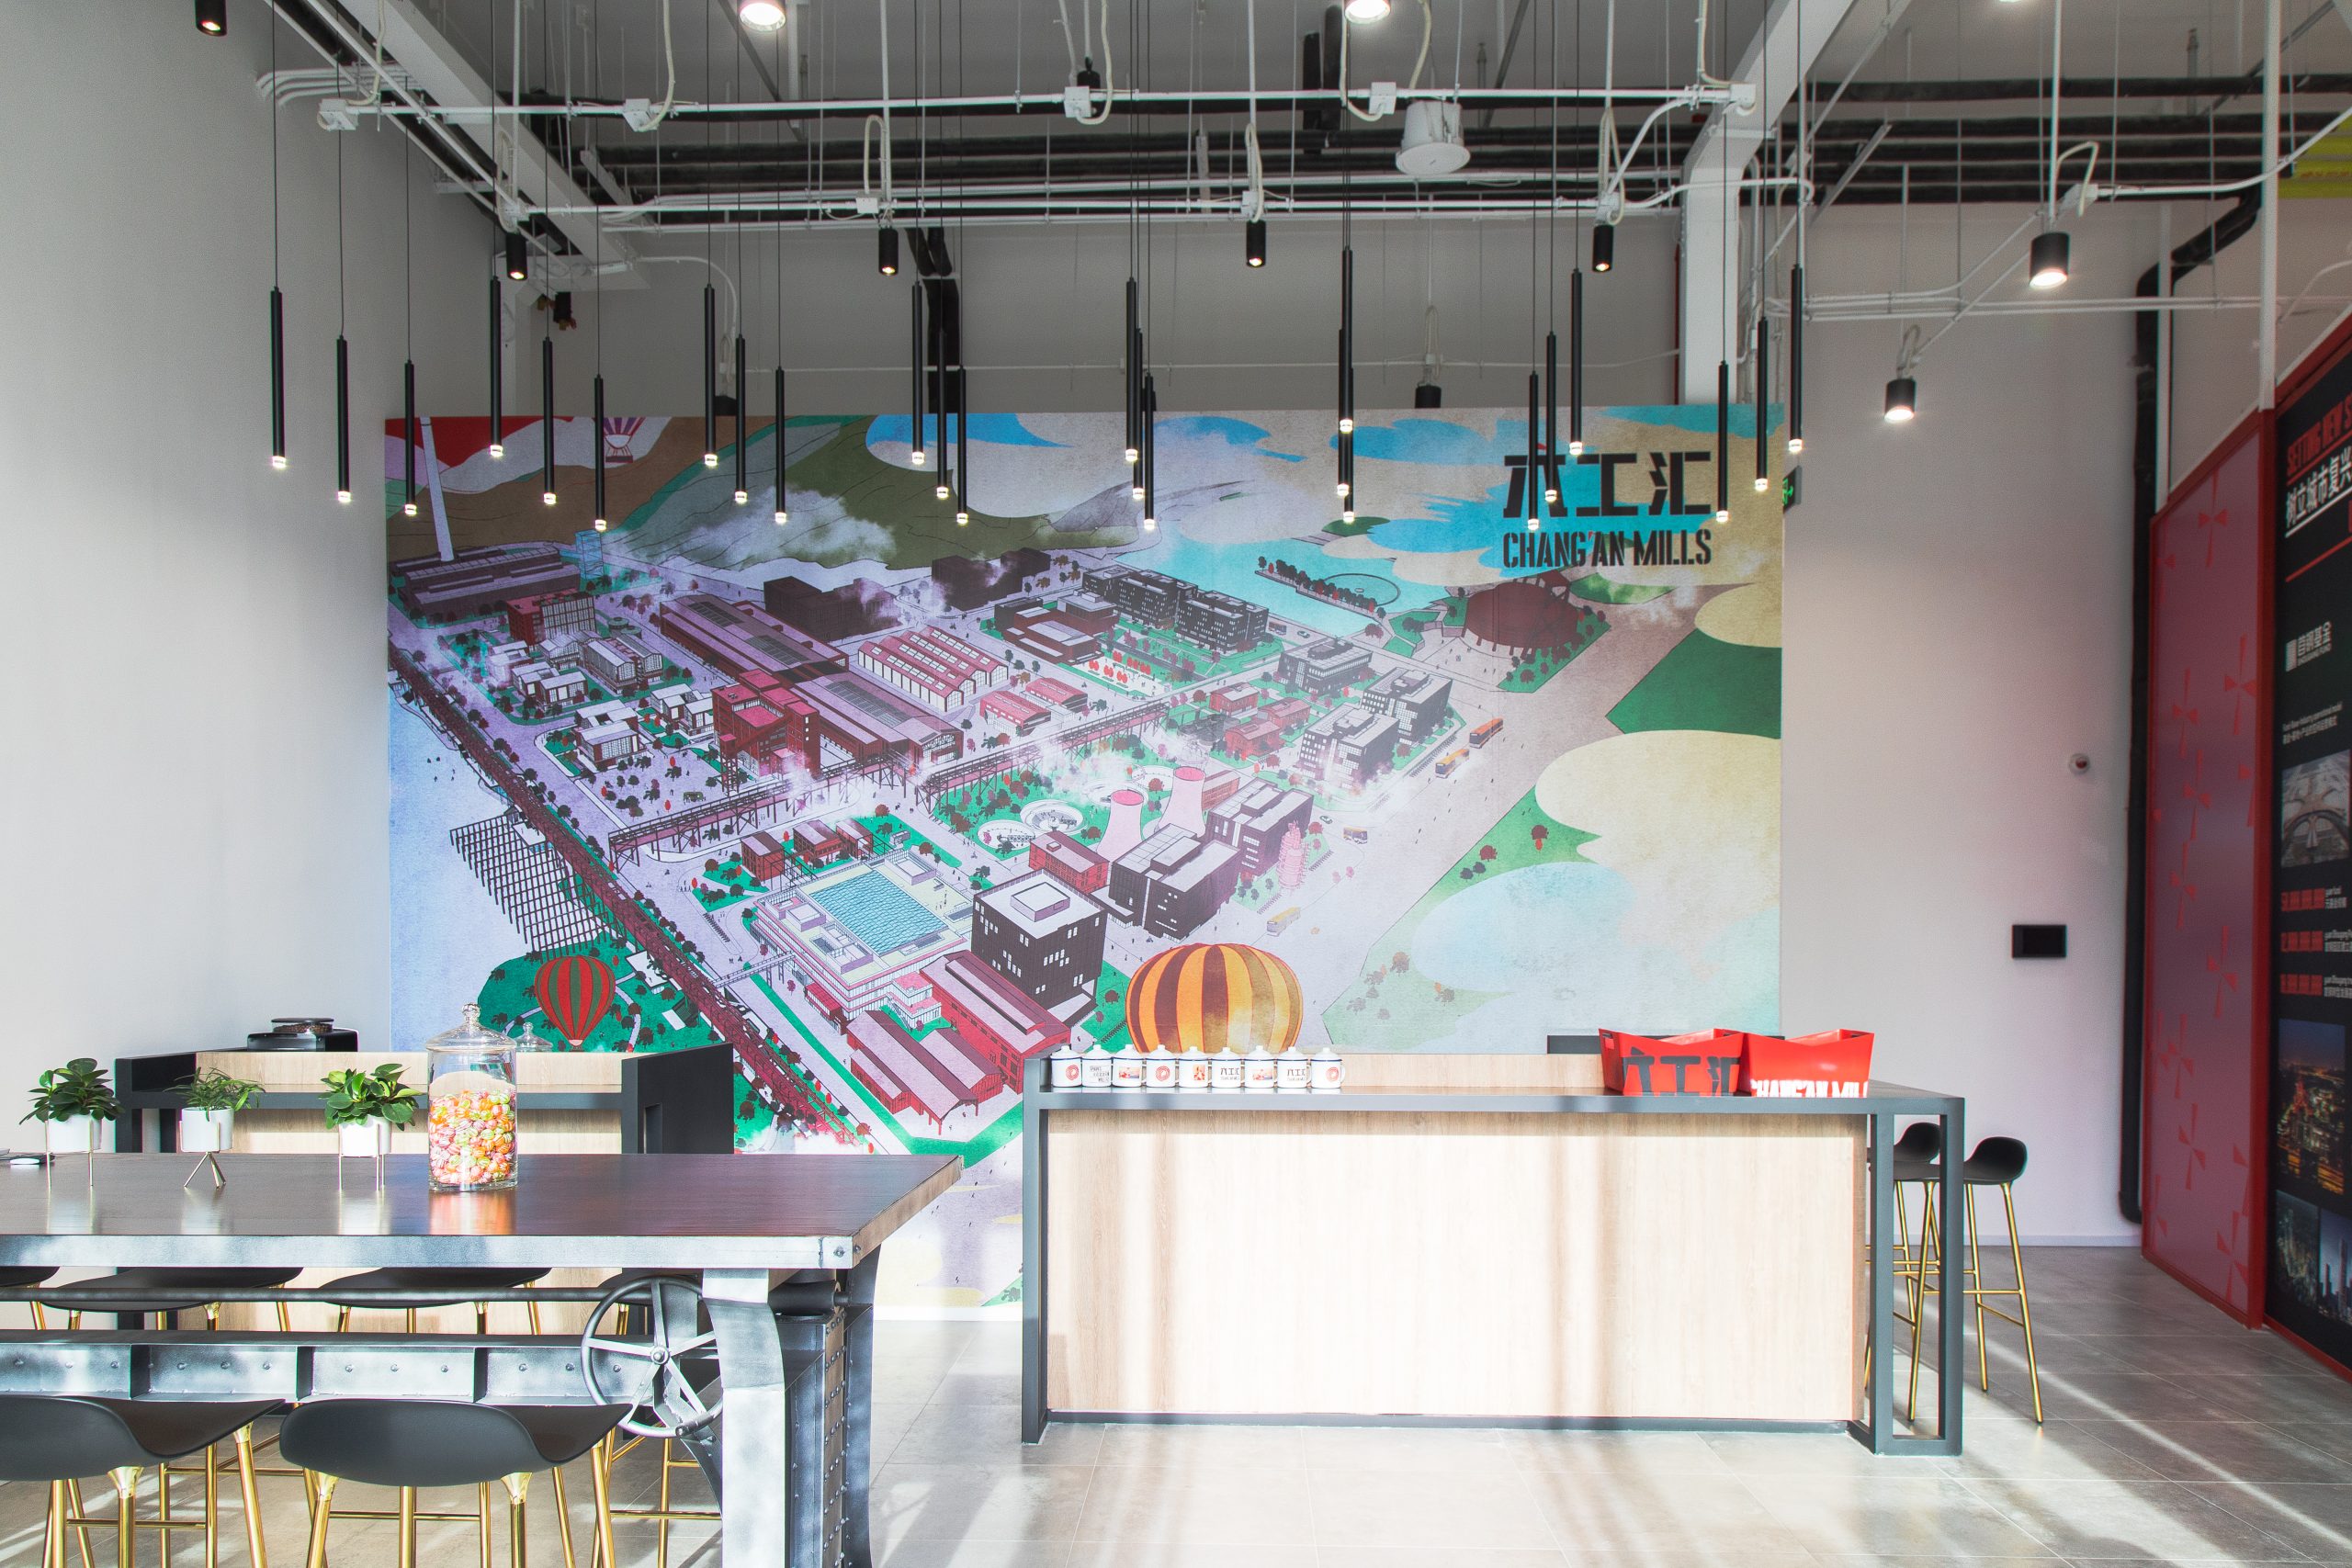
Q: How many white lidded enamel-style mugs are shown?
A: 9